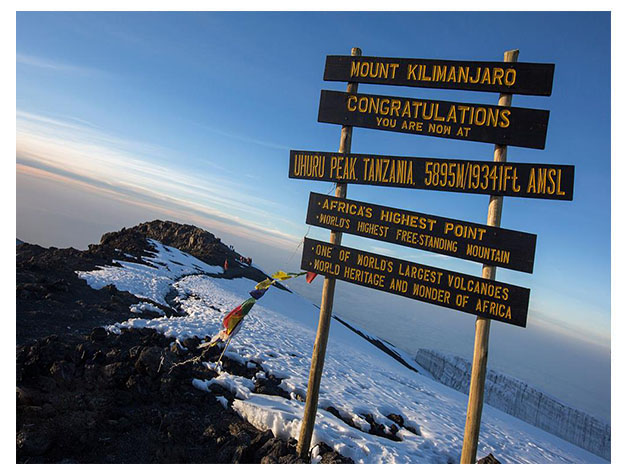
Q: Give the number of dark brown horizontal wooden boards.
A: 5